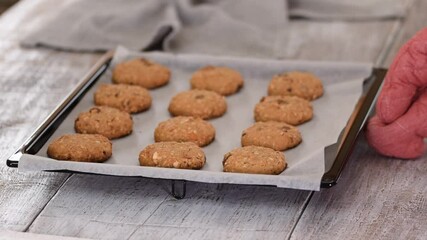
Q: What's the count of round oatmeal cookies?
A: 12